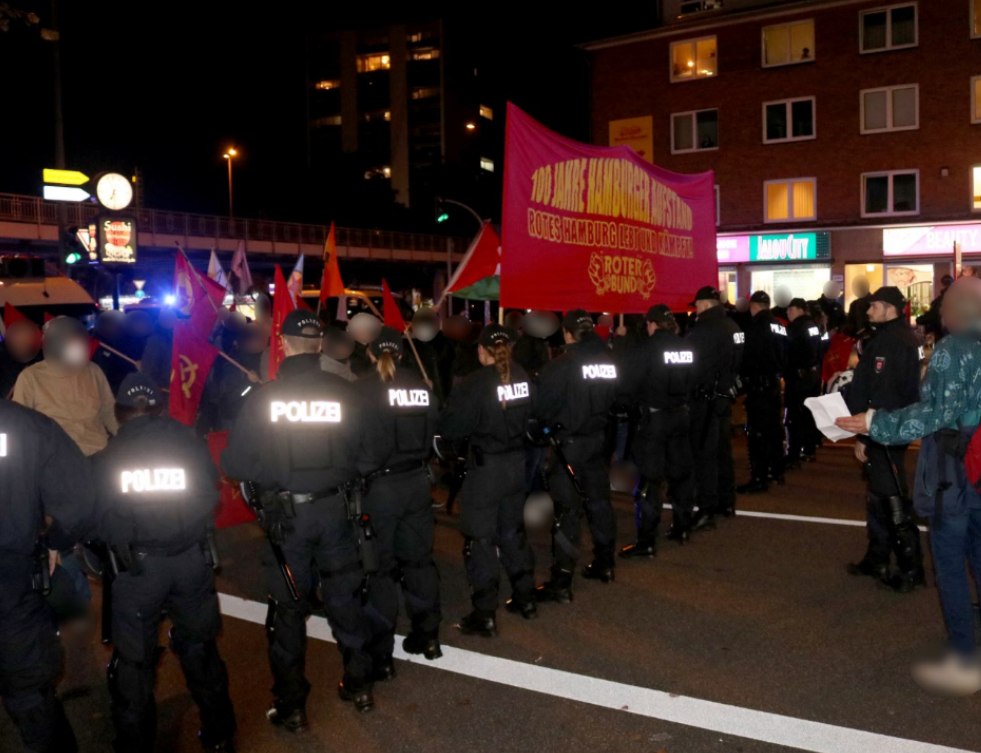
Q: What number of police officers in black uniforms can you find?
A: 12